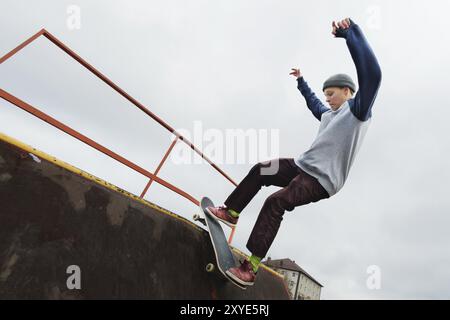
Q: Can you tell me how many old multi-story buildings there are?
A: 1